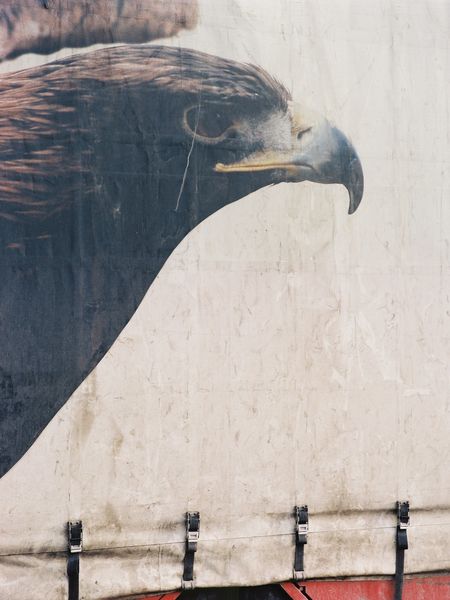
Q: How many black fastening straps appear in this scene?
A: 4